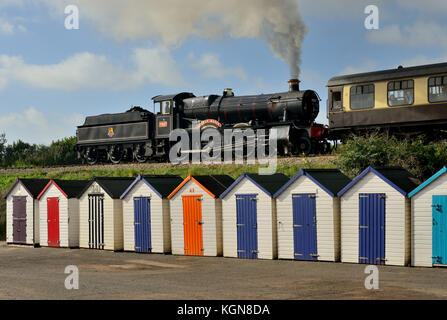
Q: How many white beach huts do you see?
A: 9